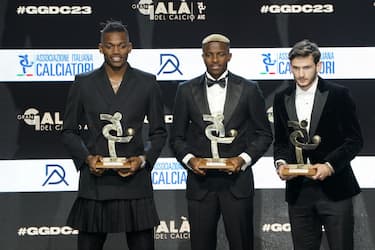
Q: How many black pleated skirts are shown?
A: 1